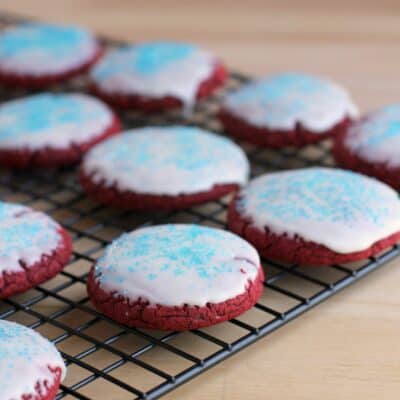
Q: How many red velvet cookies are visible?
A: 10